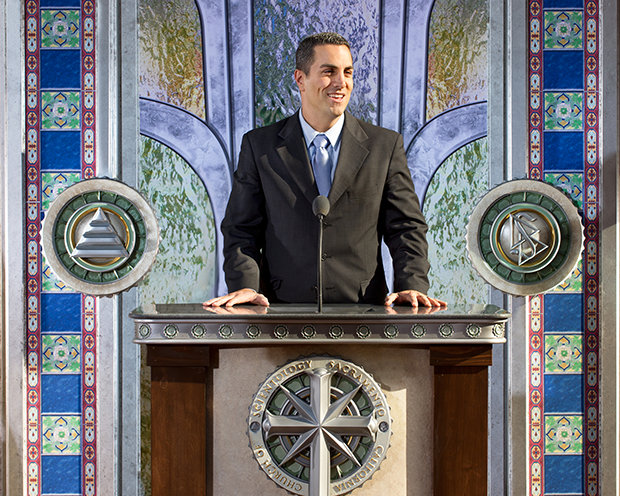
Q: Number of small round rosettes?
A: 14